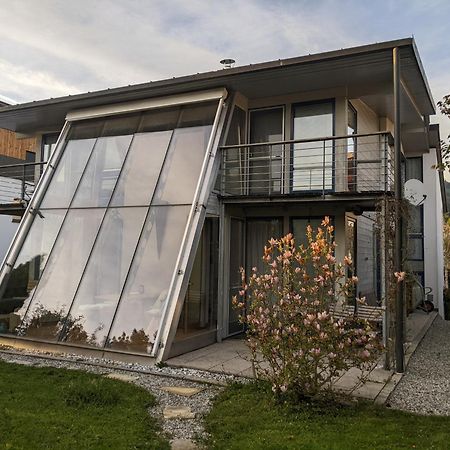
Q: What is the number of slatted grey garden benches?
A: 1